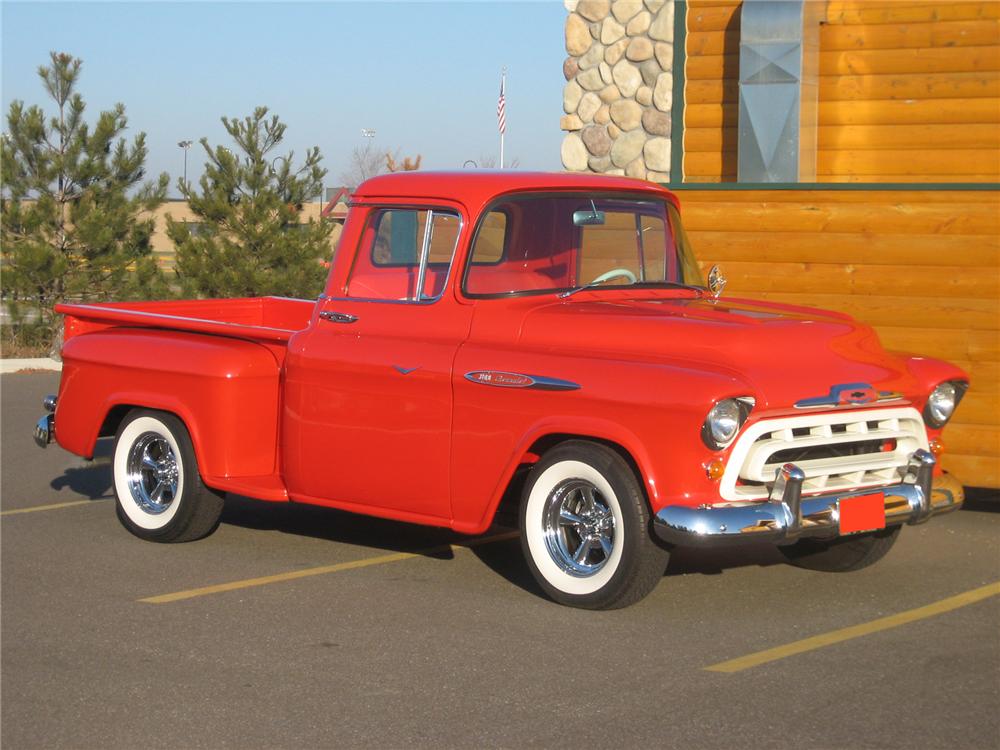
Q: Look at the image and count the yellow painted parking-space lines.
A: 3